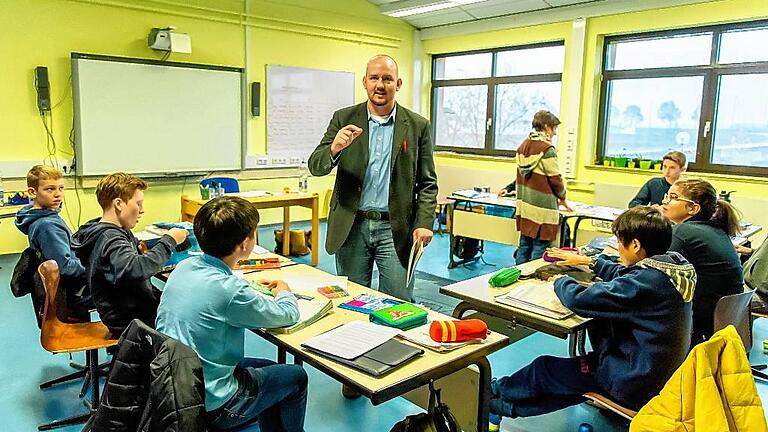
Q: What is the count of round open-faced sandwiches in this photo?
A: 0